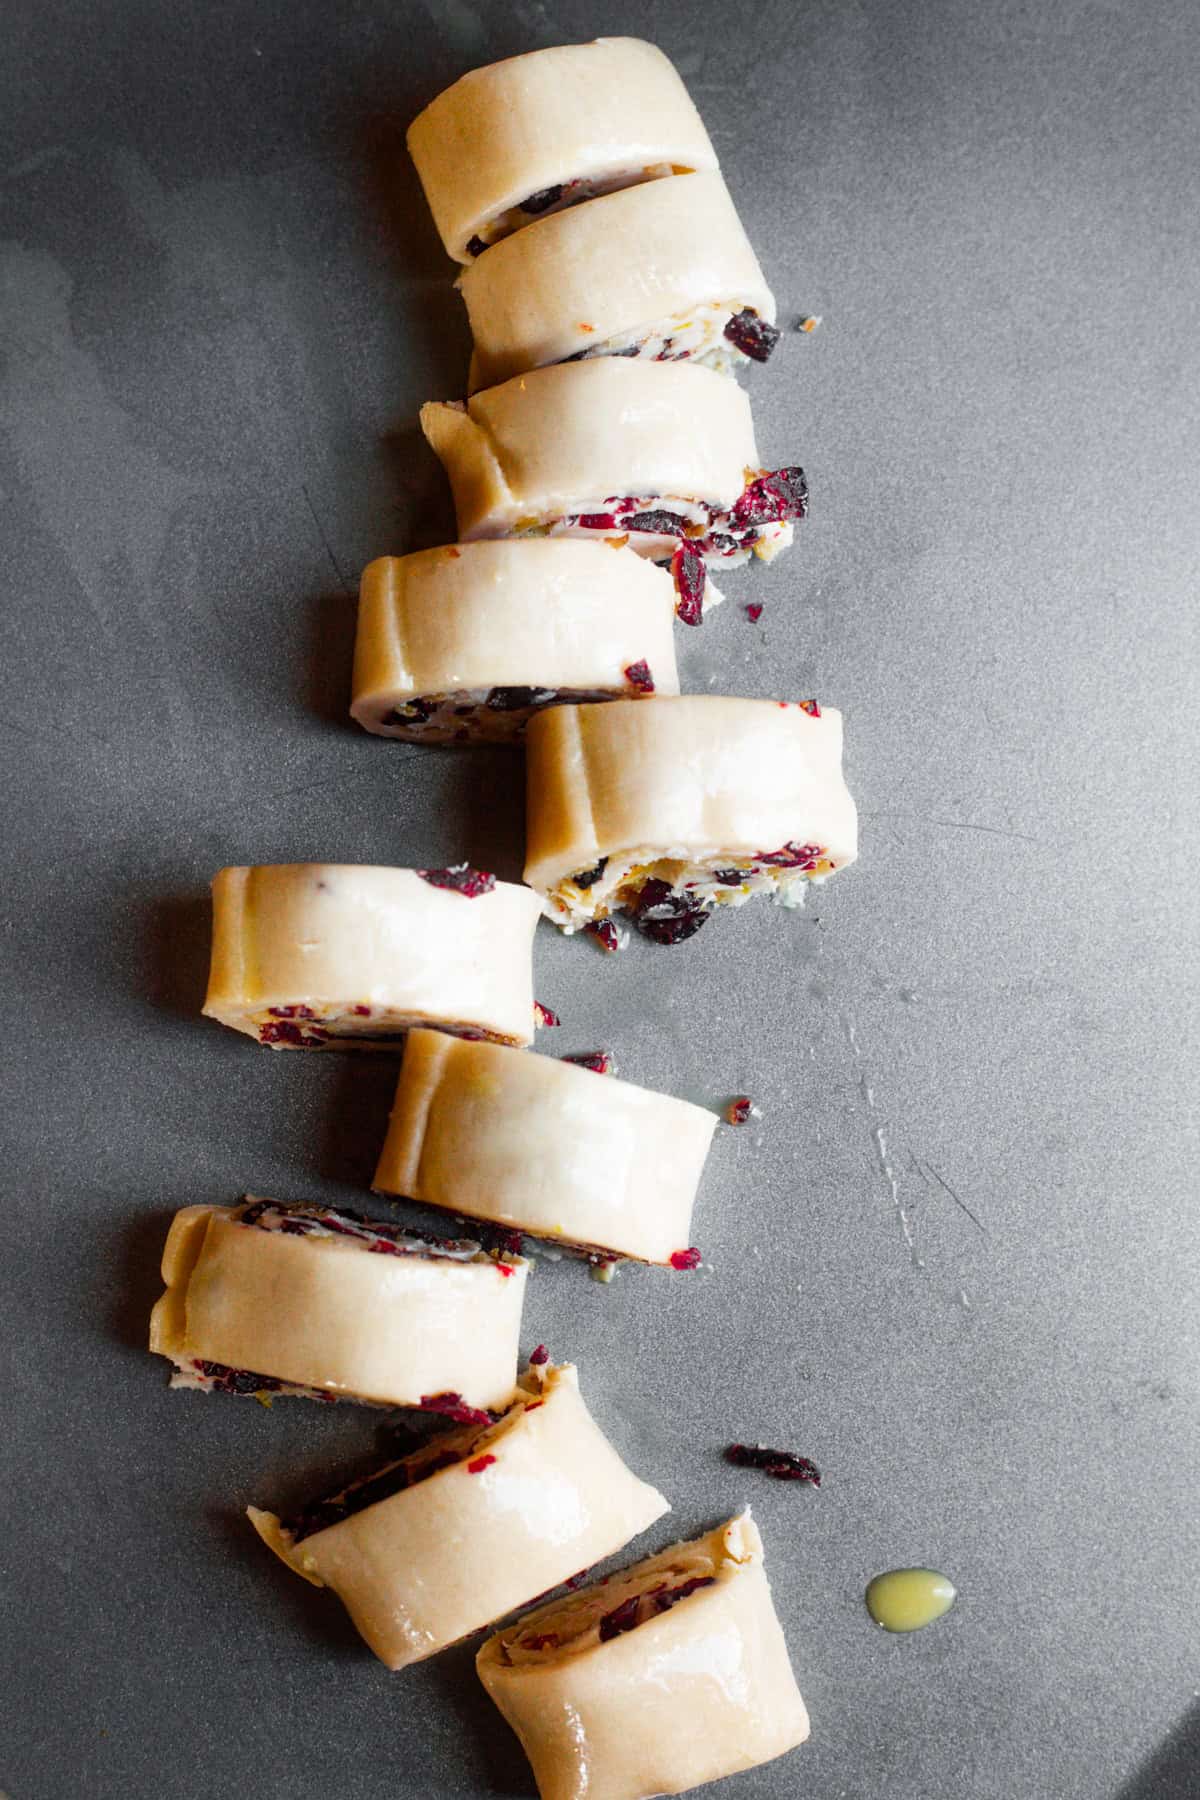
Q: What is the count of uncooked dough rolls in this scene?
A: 10